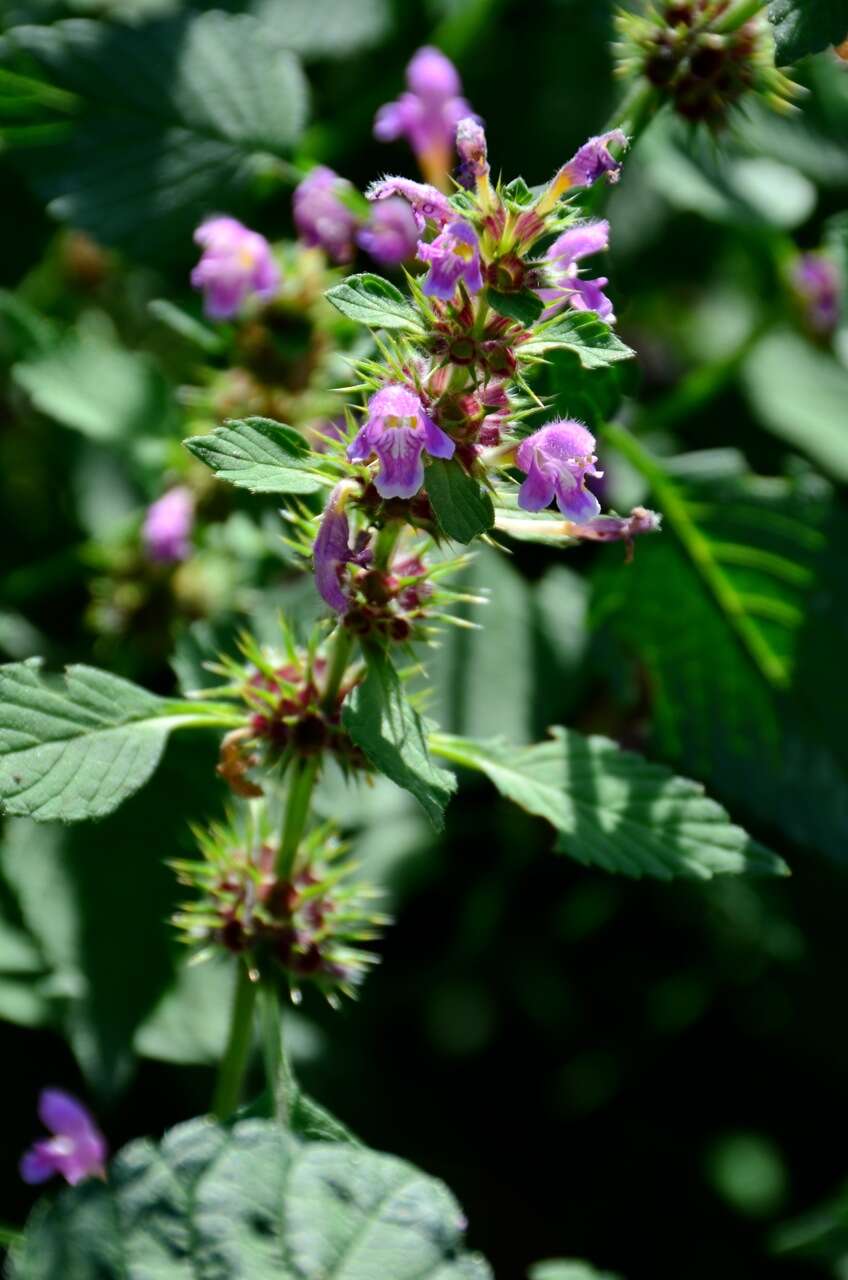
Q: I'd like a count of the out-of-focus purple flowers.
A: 7